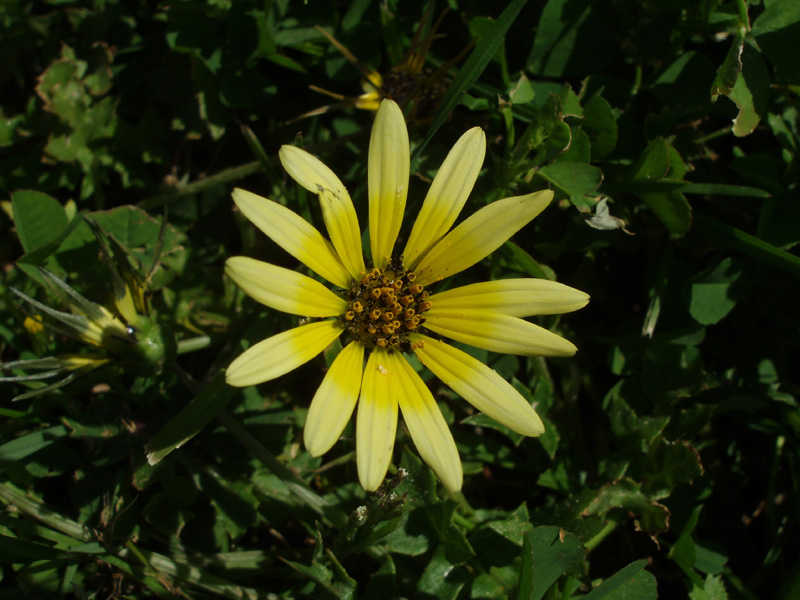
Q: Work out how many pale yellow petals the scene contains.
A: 13